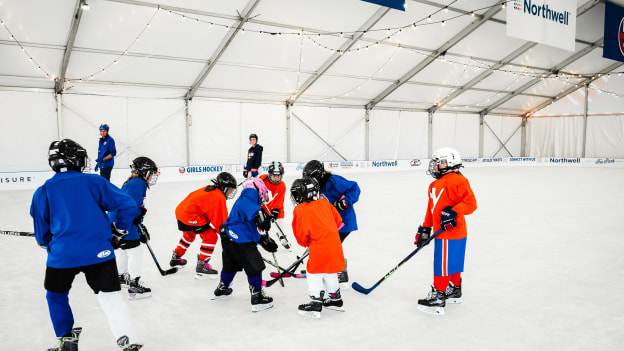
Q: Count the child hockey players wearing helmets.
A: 8